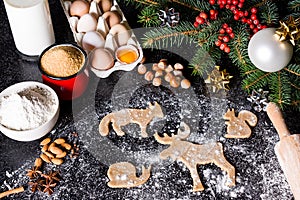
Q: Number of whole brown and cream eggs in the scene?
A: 7